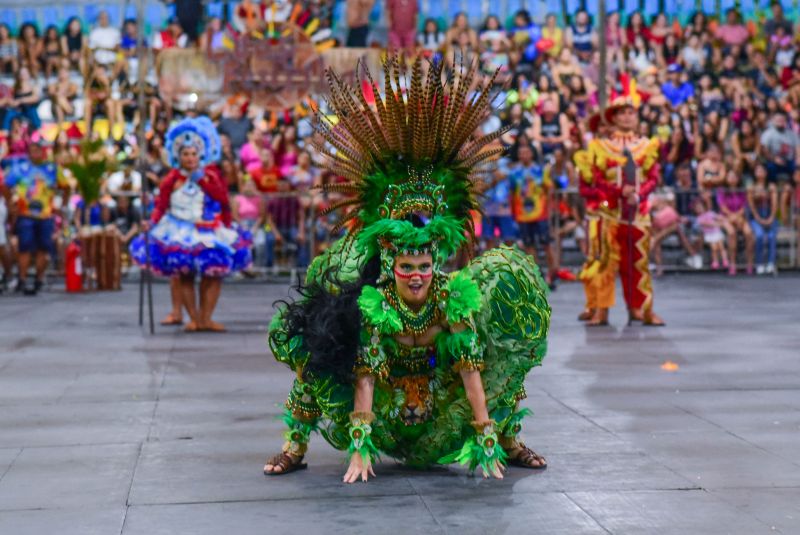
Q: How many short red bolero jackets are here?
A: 1